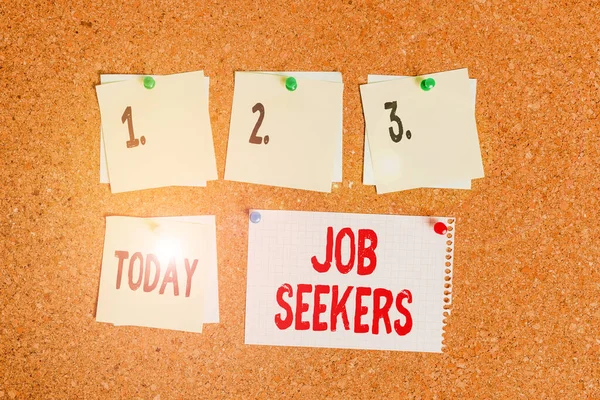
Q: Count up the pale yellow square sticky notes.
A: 4